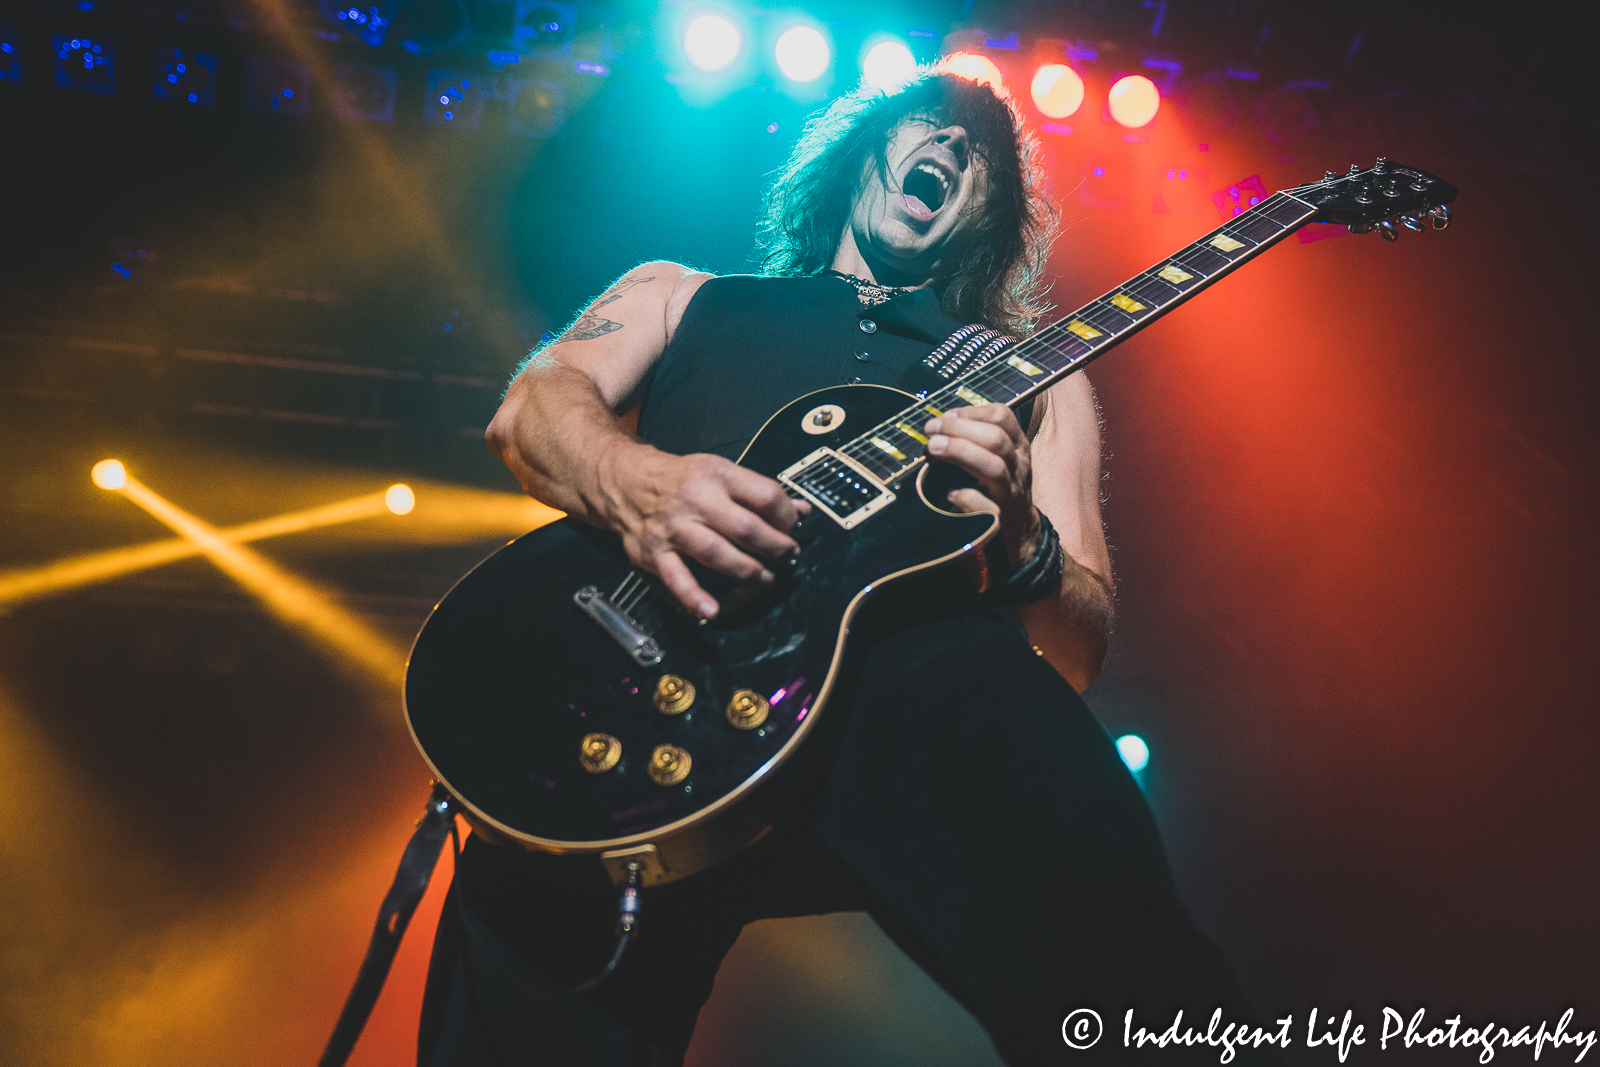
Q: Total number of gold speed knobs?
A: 4